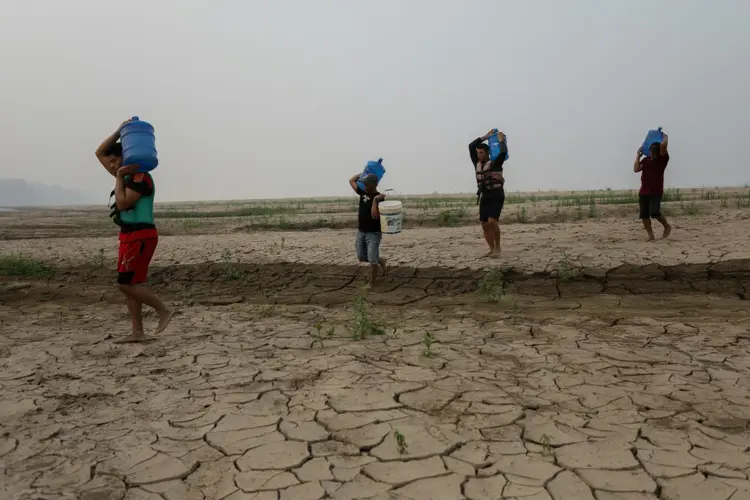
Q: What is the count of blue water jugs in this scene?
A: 4